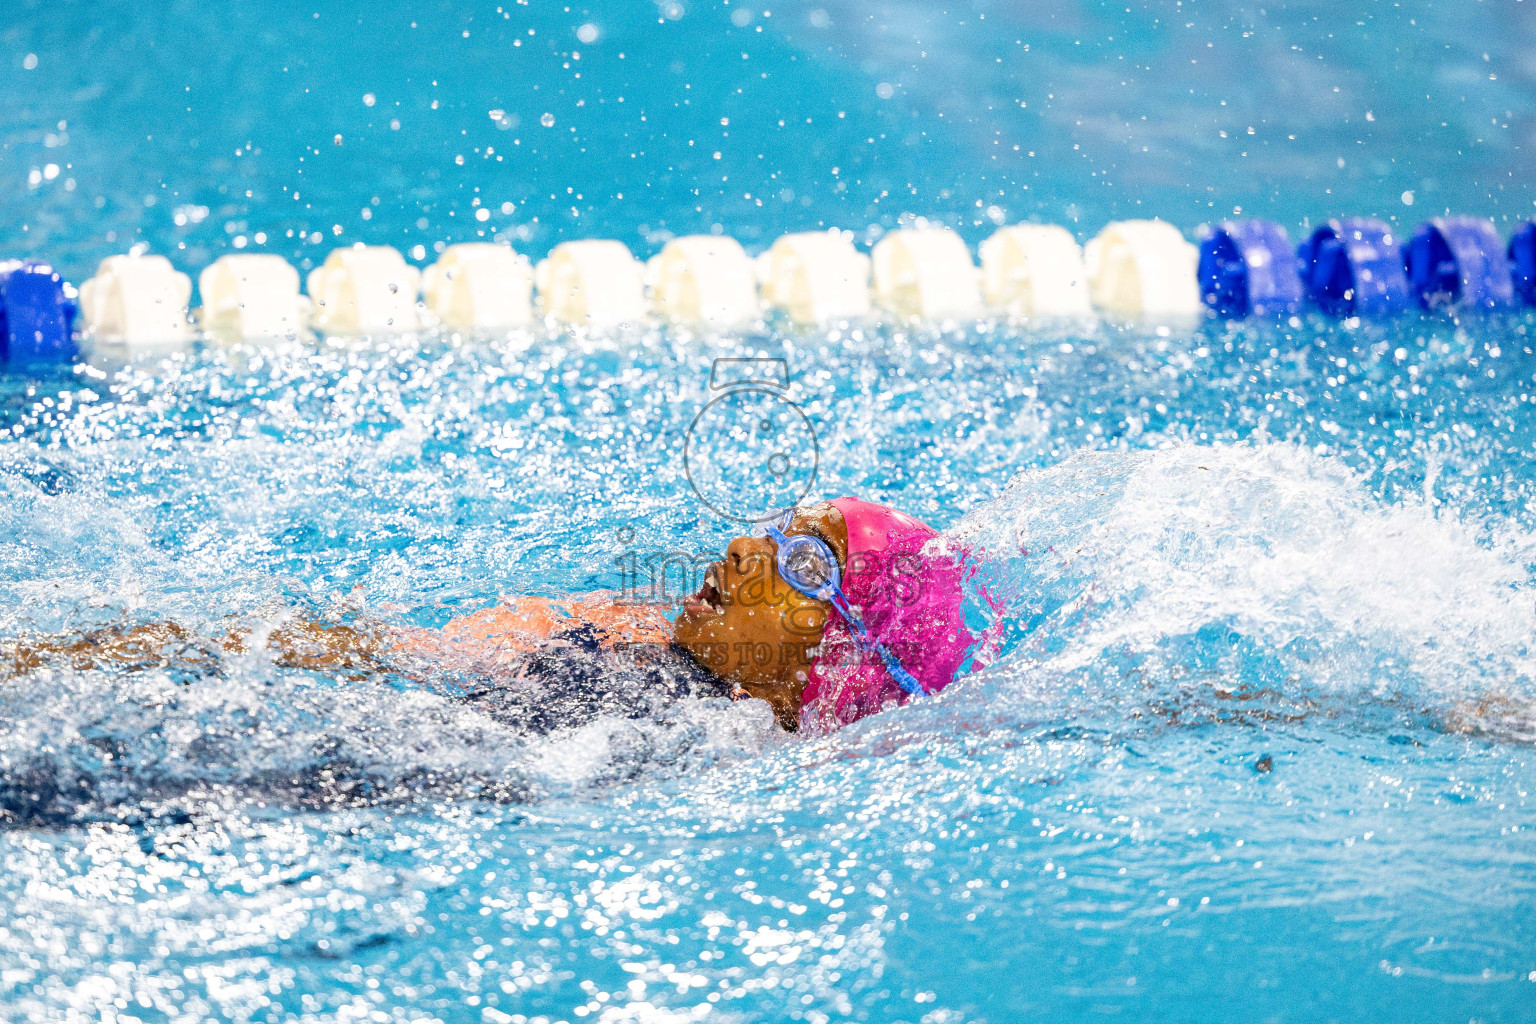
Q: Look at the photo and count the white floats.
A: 10